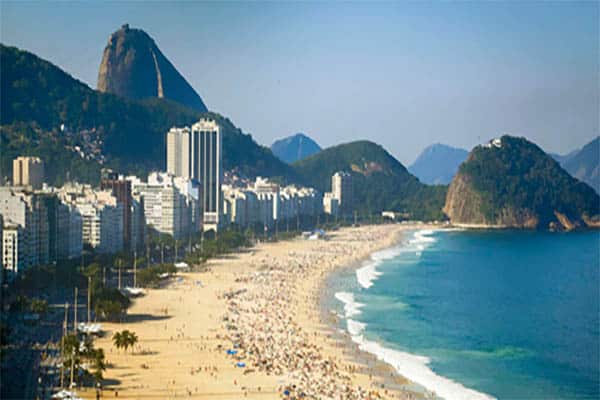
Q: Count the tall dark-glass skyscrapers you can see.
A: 1